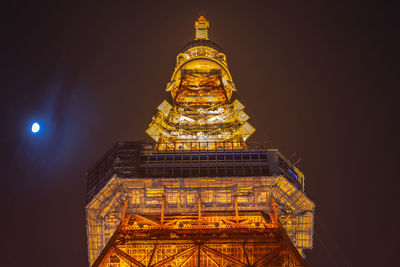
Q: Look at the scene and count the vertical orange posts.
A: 5